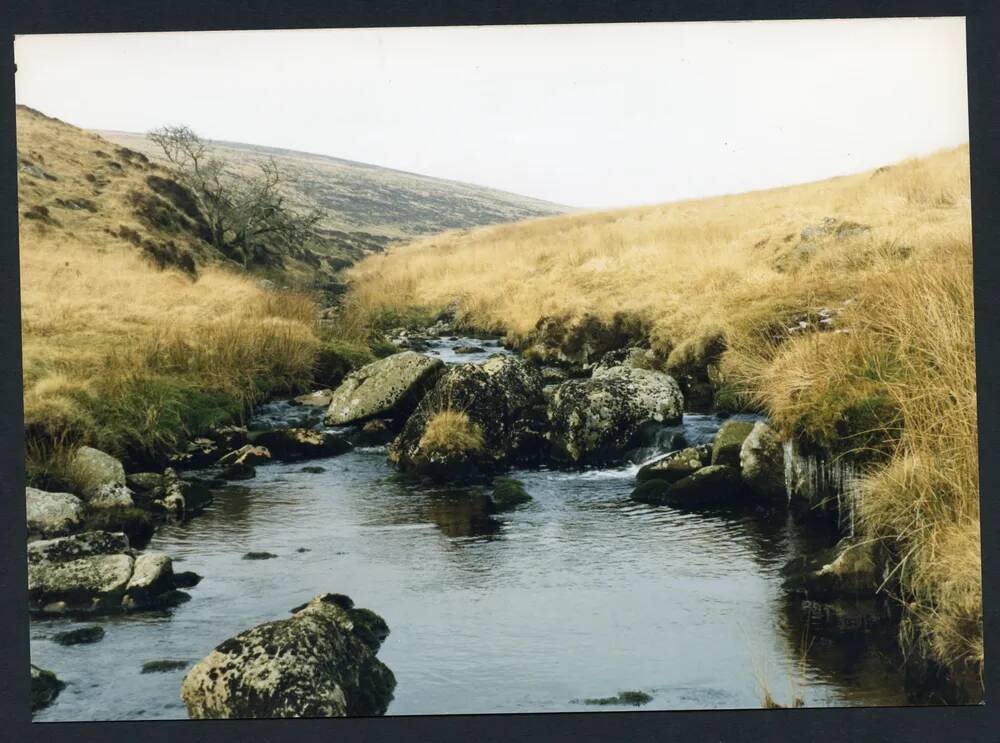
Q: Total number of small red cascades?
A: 0